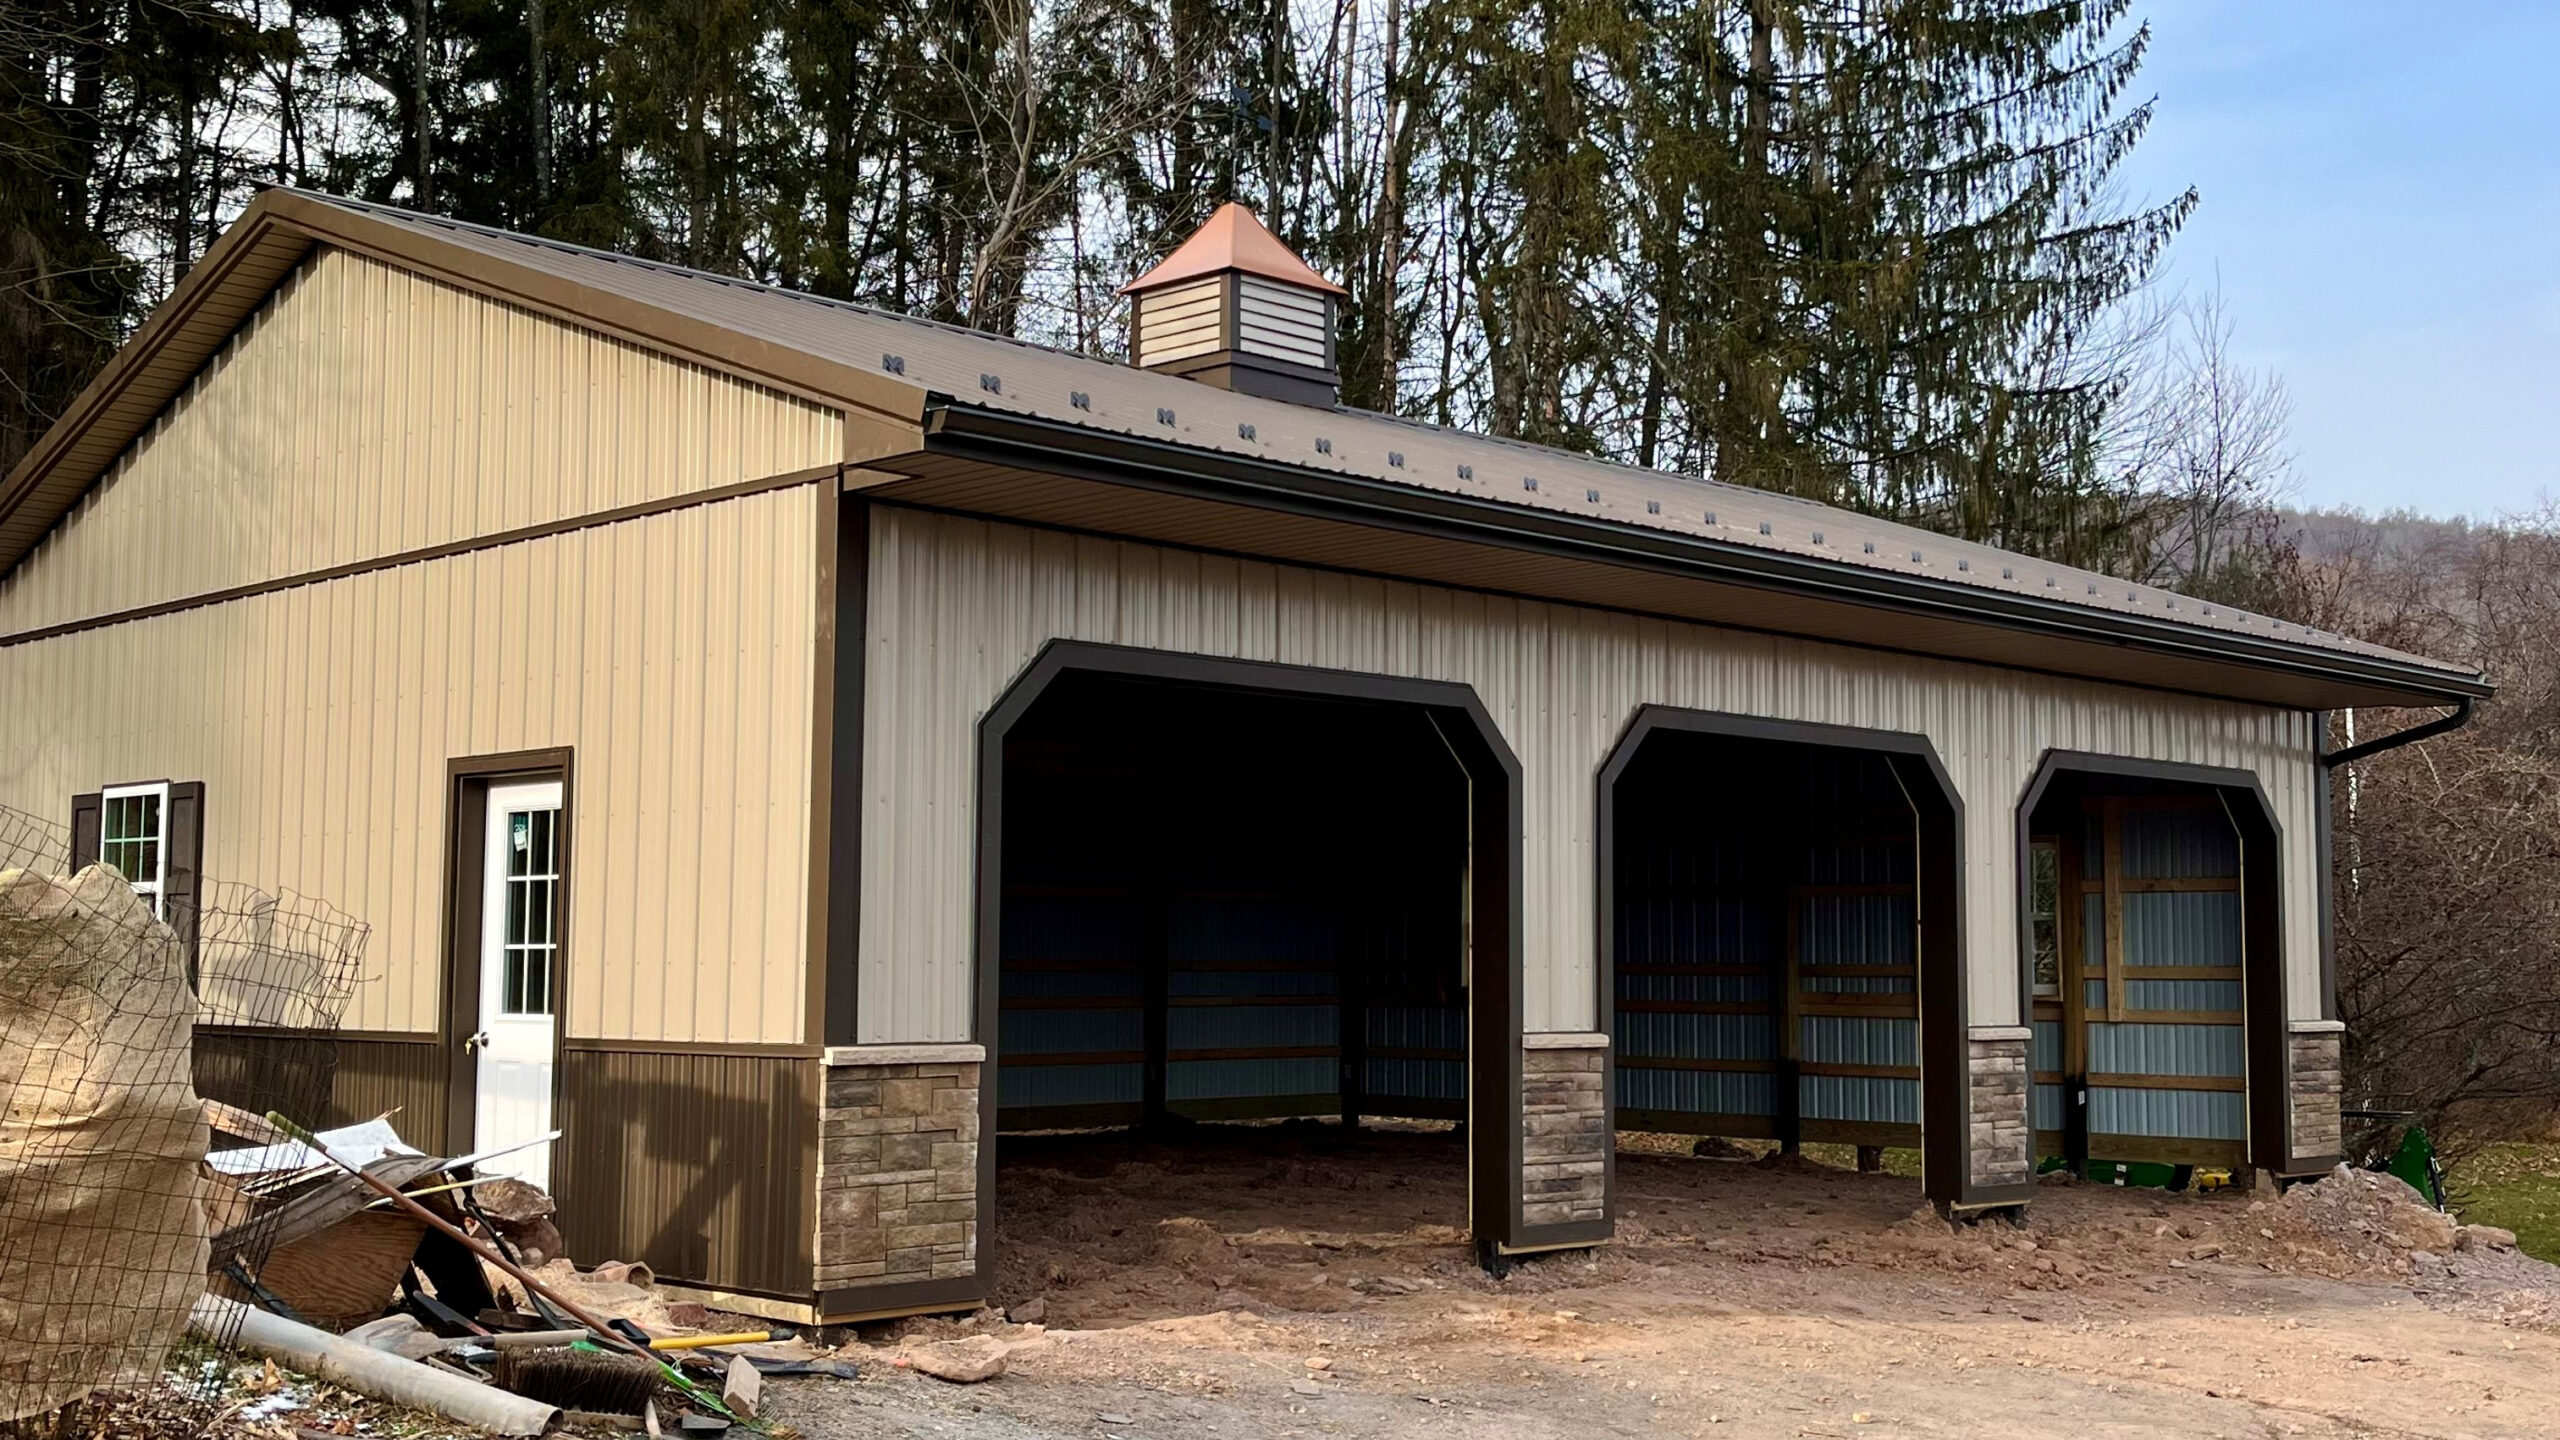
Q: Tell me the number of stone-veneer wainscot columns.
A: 4